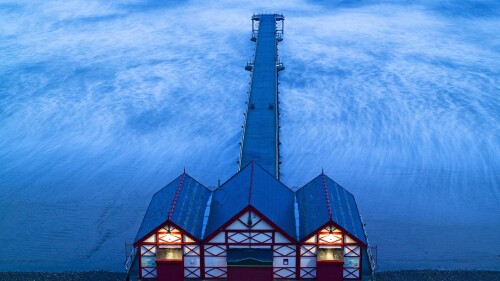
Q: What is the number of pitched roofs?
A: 3